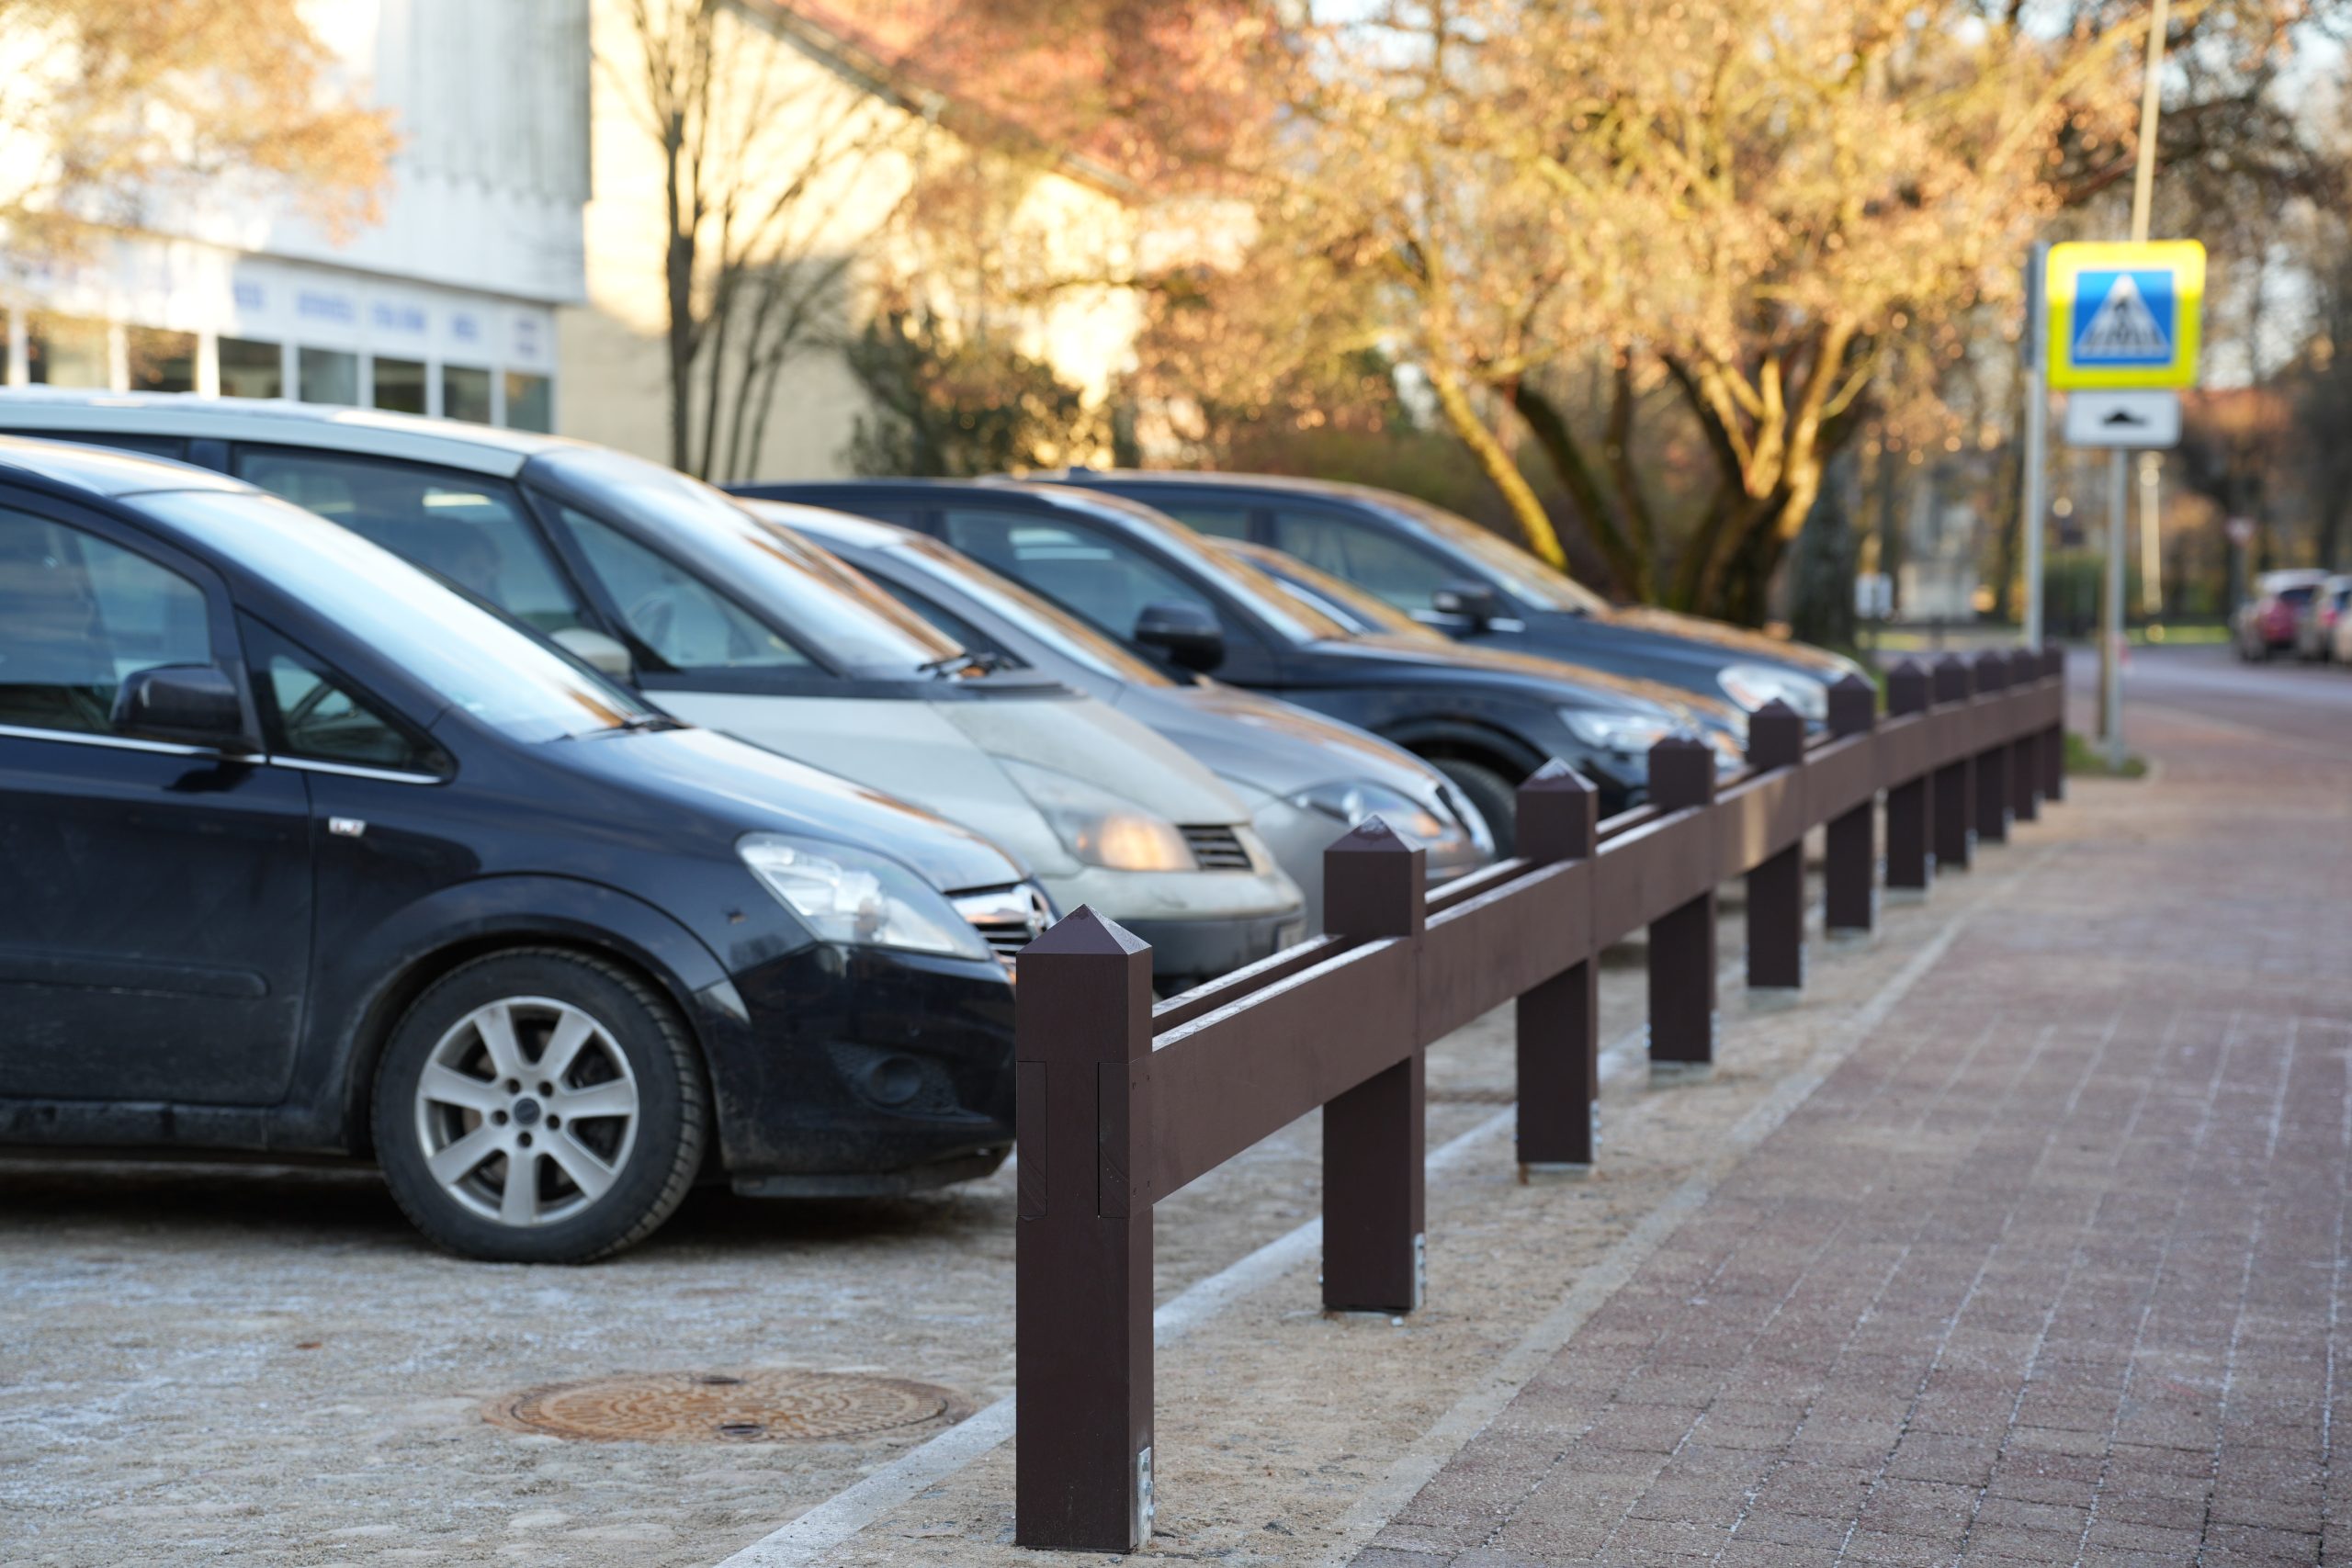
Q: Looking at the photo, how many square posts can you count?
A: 11